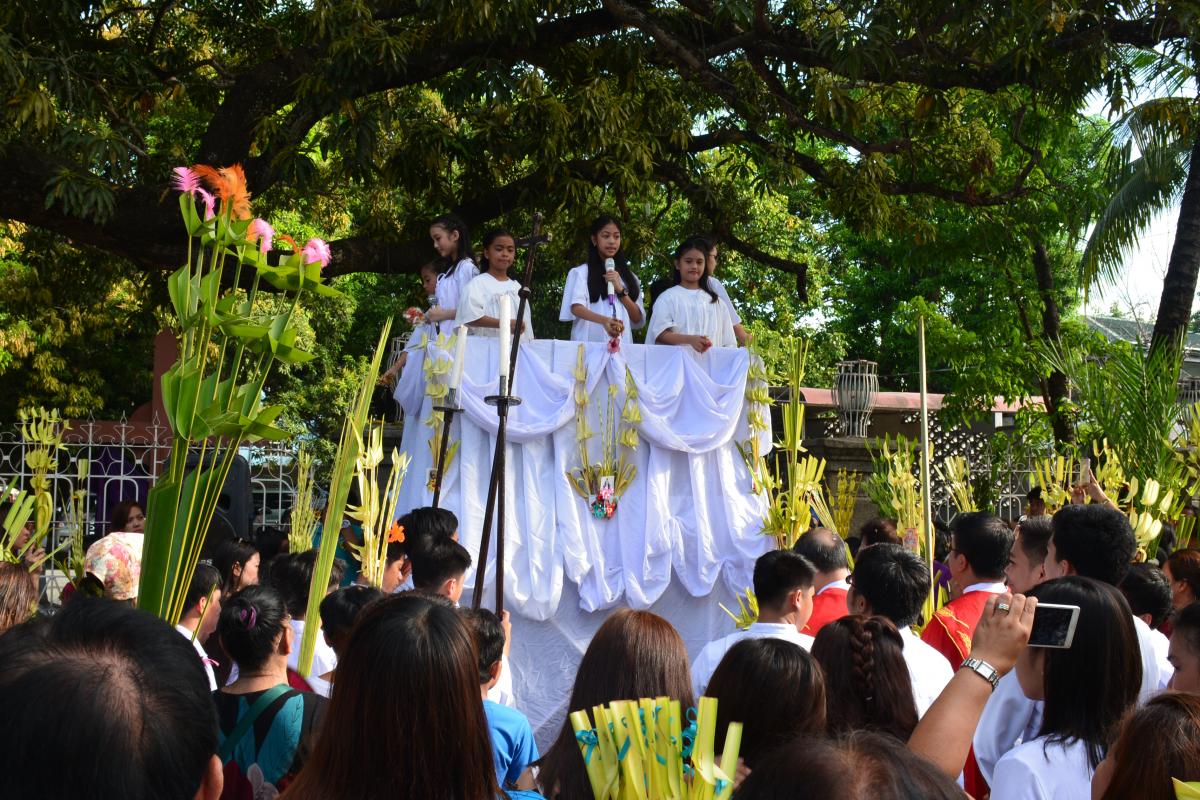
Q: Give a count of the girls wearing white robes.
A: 6